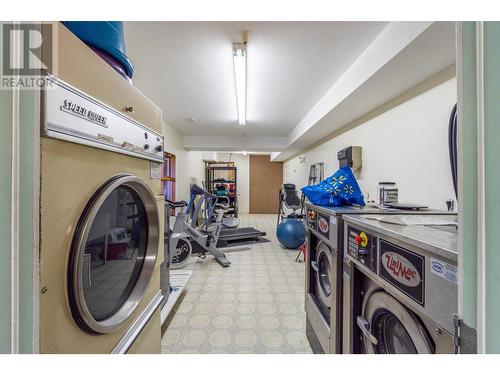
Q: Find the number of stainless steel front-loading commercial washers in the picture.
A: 2